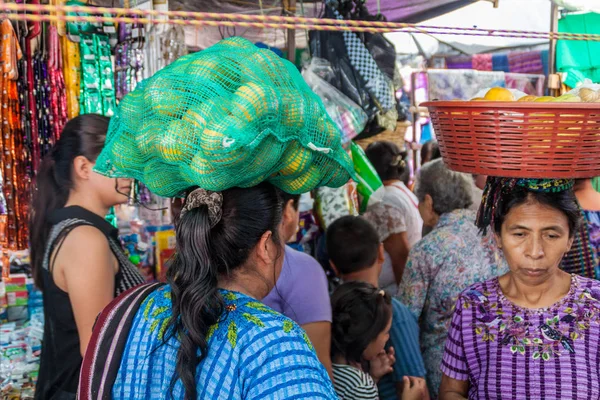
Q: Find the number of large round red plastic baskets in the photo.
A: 1